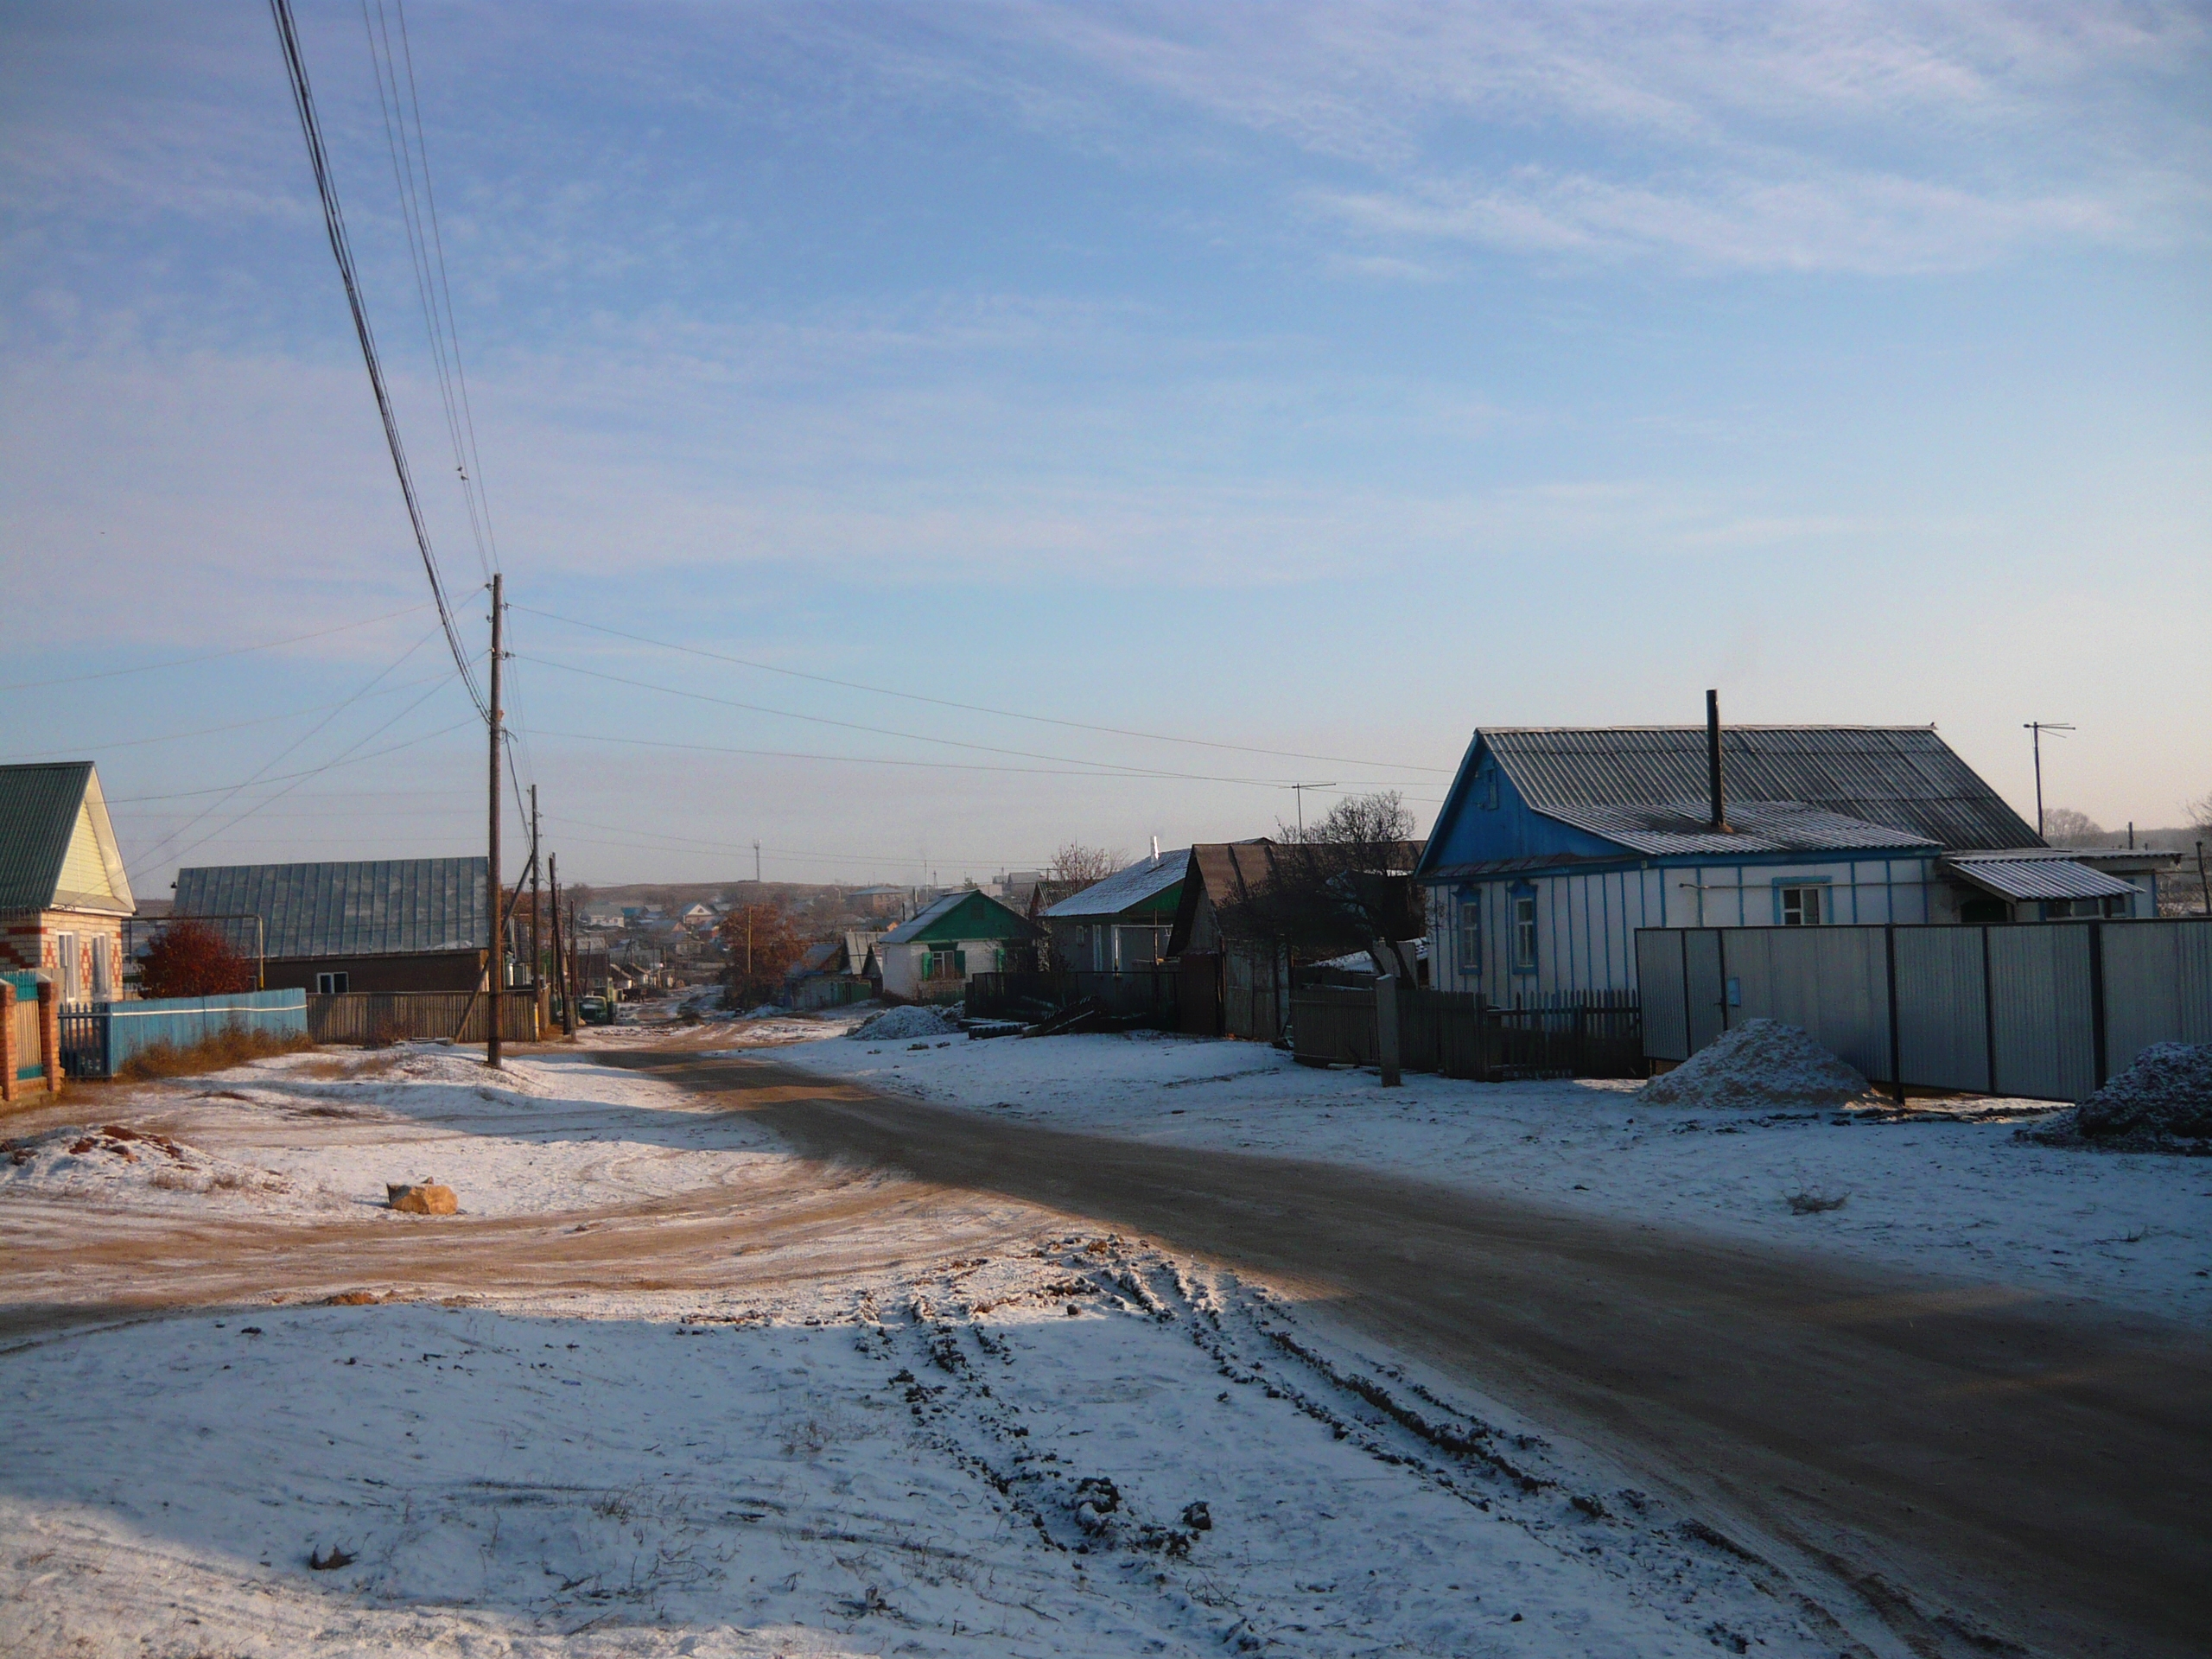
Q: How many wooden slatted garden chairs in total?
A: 0